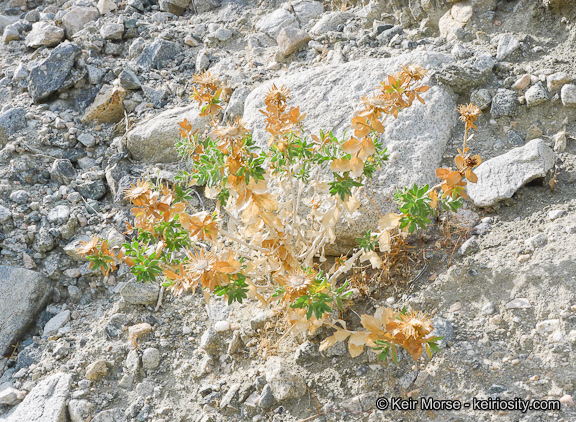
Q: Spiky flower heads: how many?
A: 11